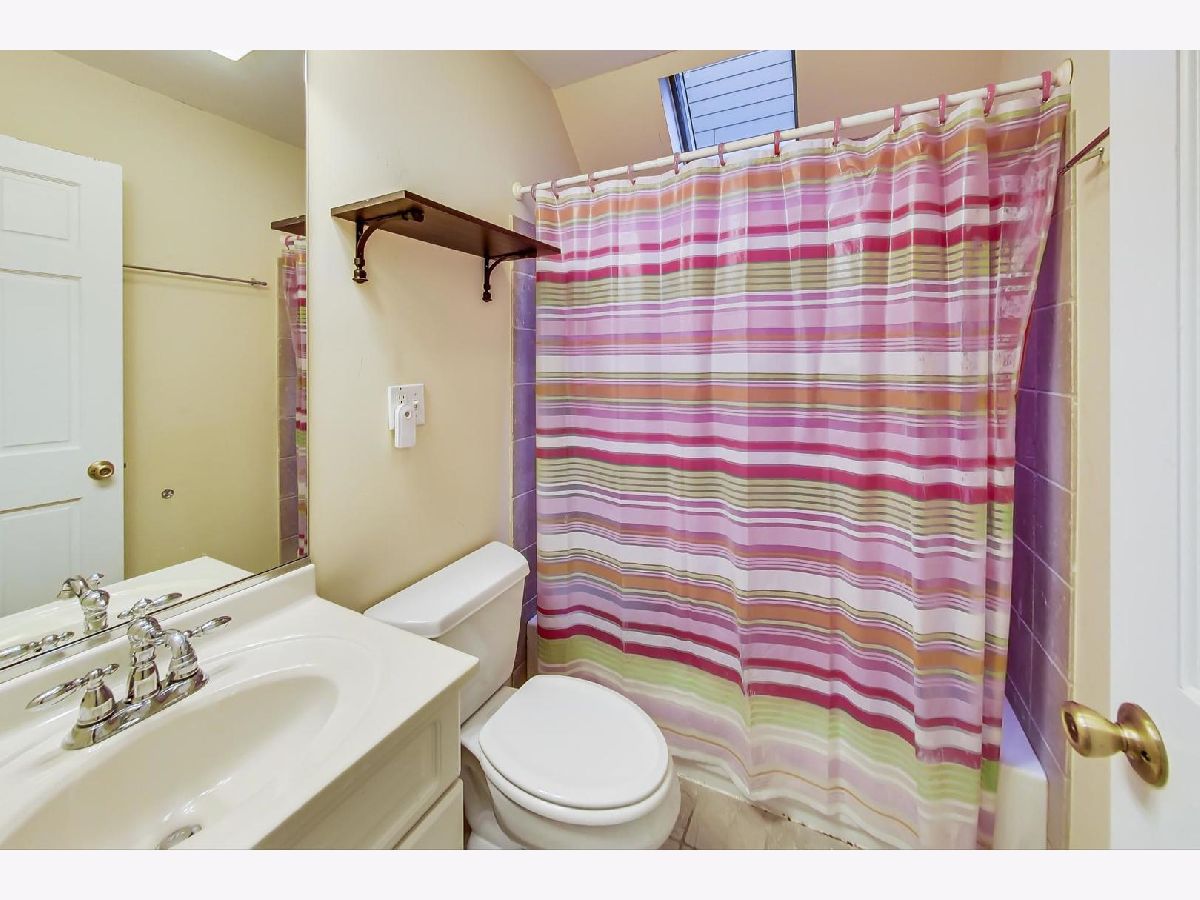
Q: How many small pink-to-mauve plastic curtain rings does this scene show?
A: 12